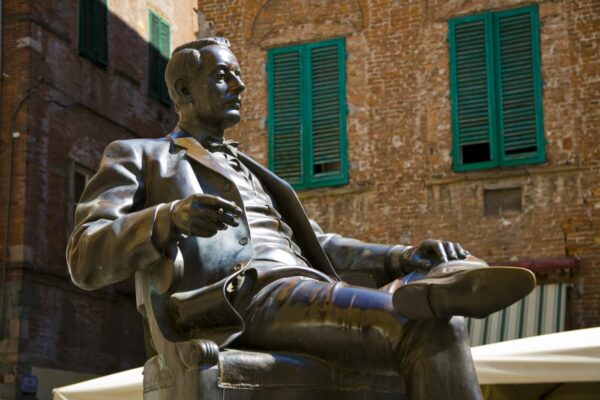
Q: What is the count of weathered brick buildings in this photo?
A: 2